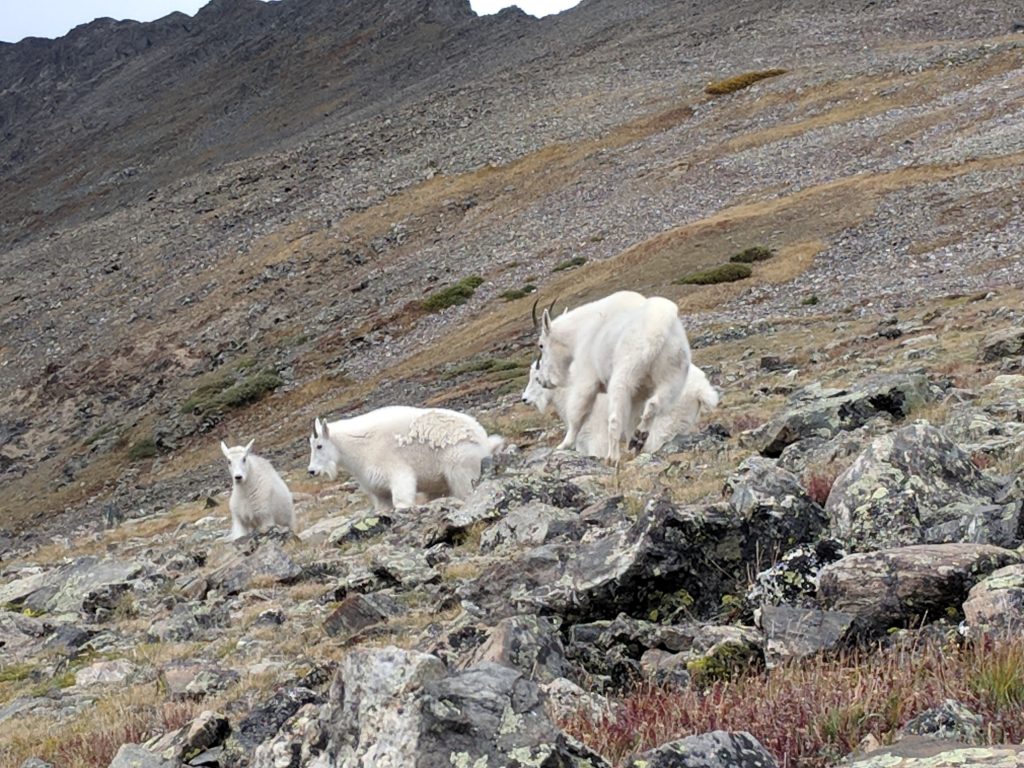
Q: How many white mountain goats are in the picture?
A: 4